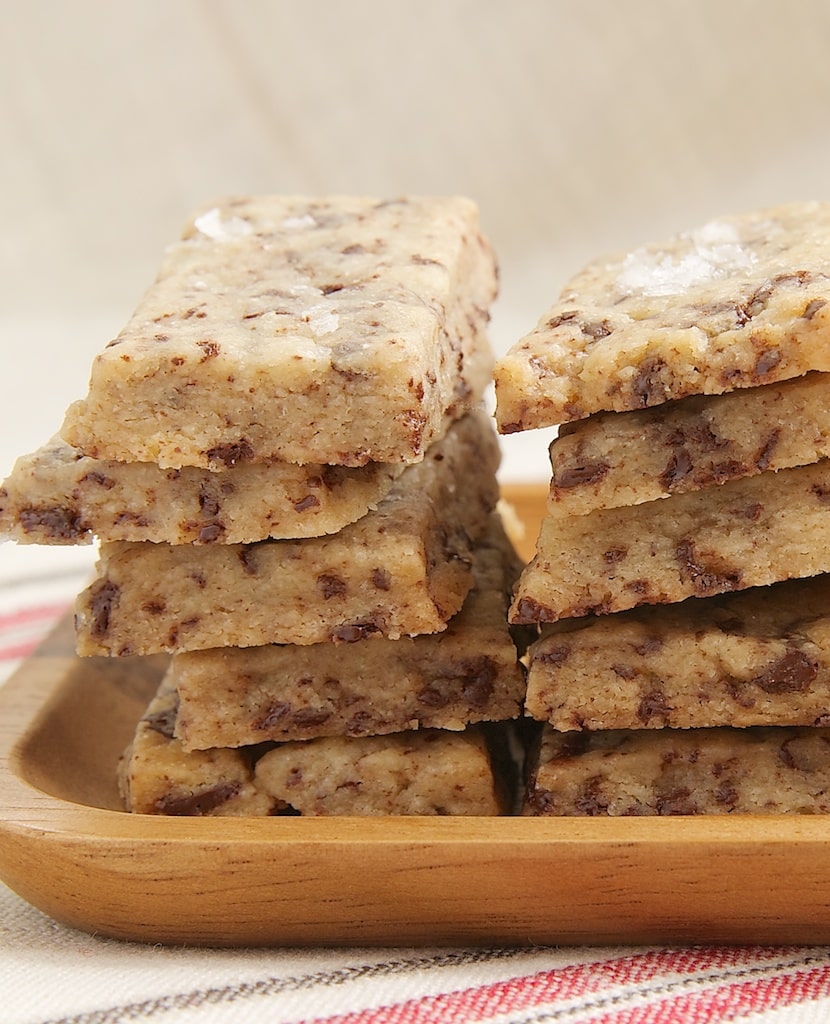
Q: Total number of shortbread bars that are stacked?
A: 10